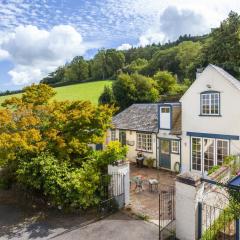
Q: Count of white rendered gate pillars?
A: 2